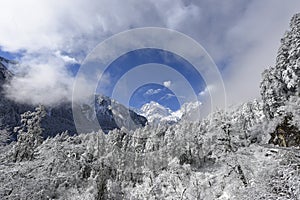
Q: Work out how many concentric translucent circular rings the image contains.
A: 2